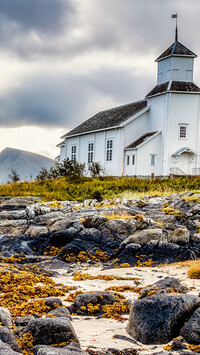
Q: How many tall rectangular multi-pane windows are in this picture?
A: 3